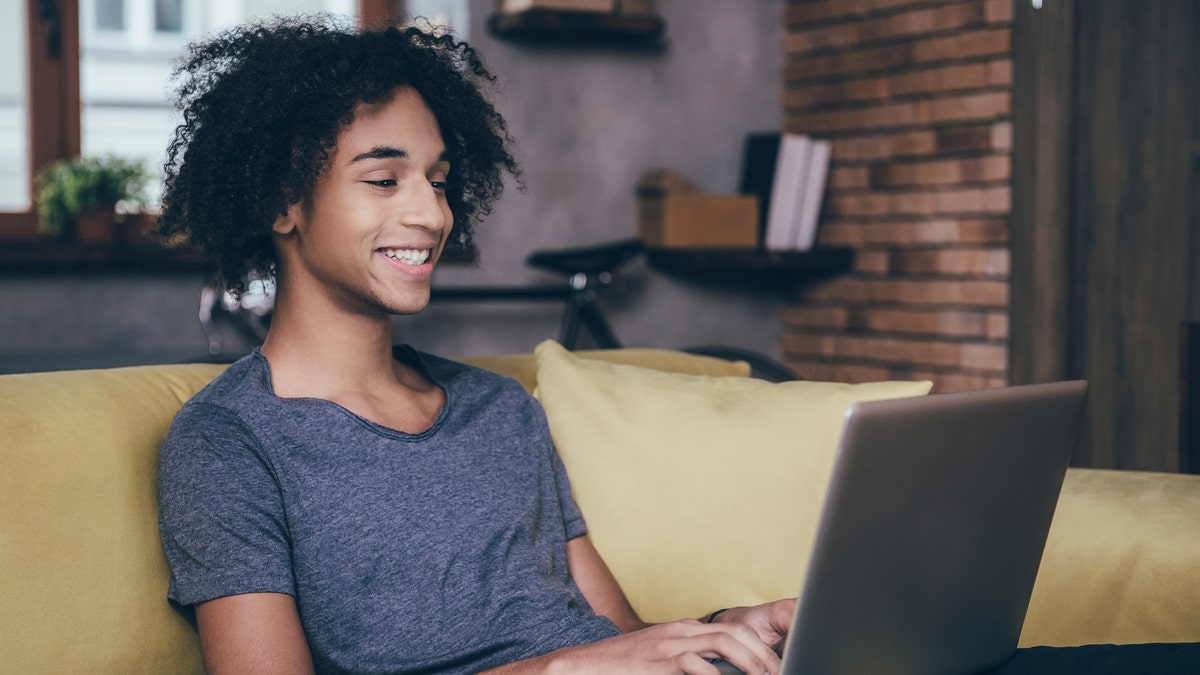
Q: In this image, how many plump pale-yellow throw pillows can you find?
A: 1